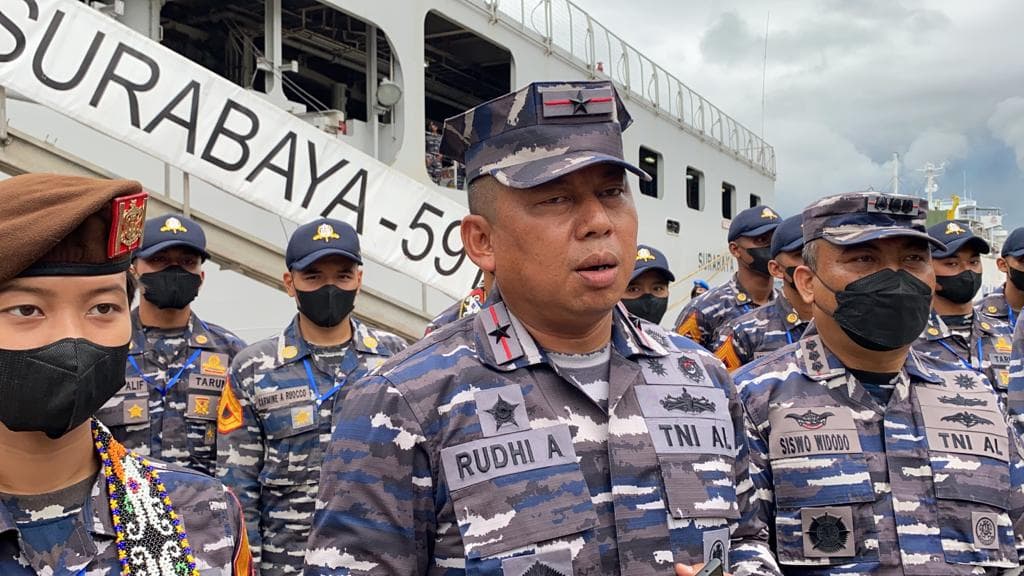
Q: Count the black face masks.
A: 9